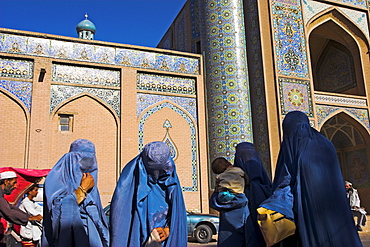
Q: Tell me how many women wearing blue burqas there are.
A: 4